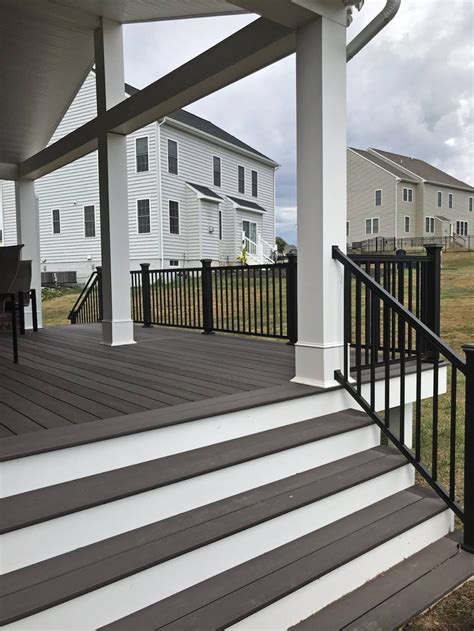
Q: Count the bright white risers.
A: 4